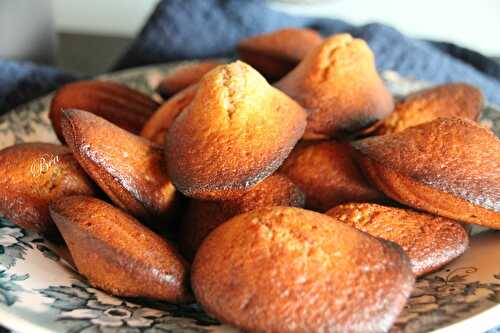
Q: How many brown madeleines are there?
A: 15